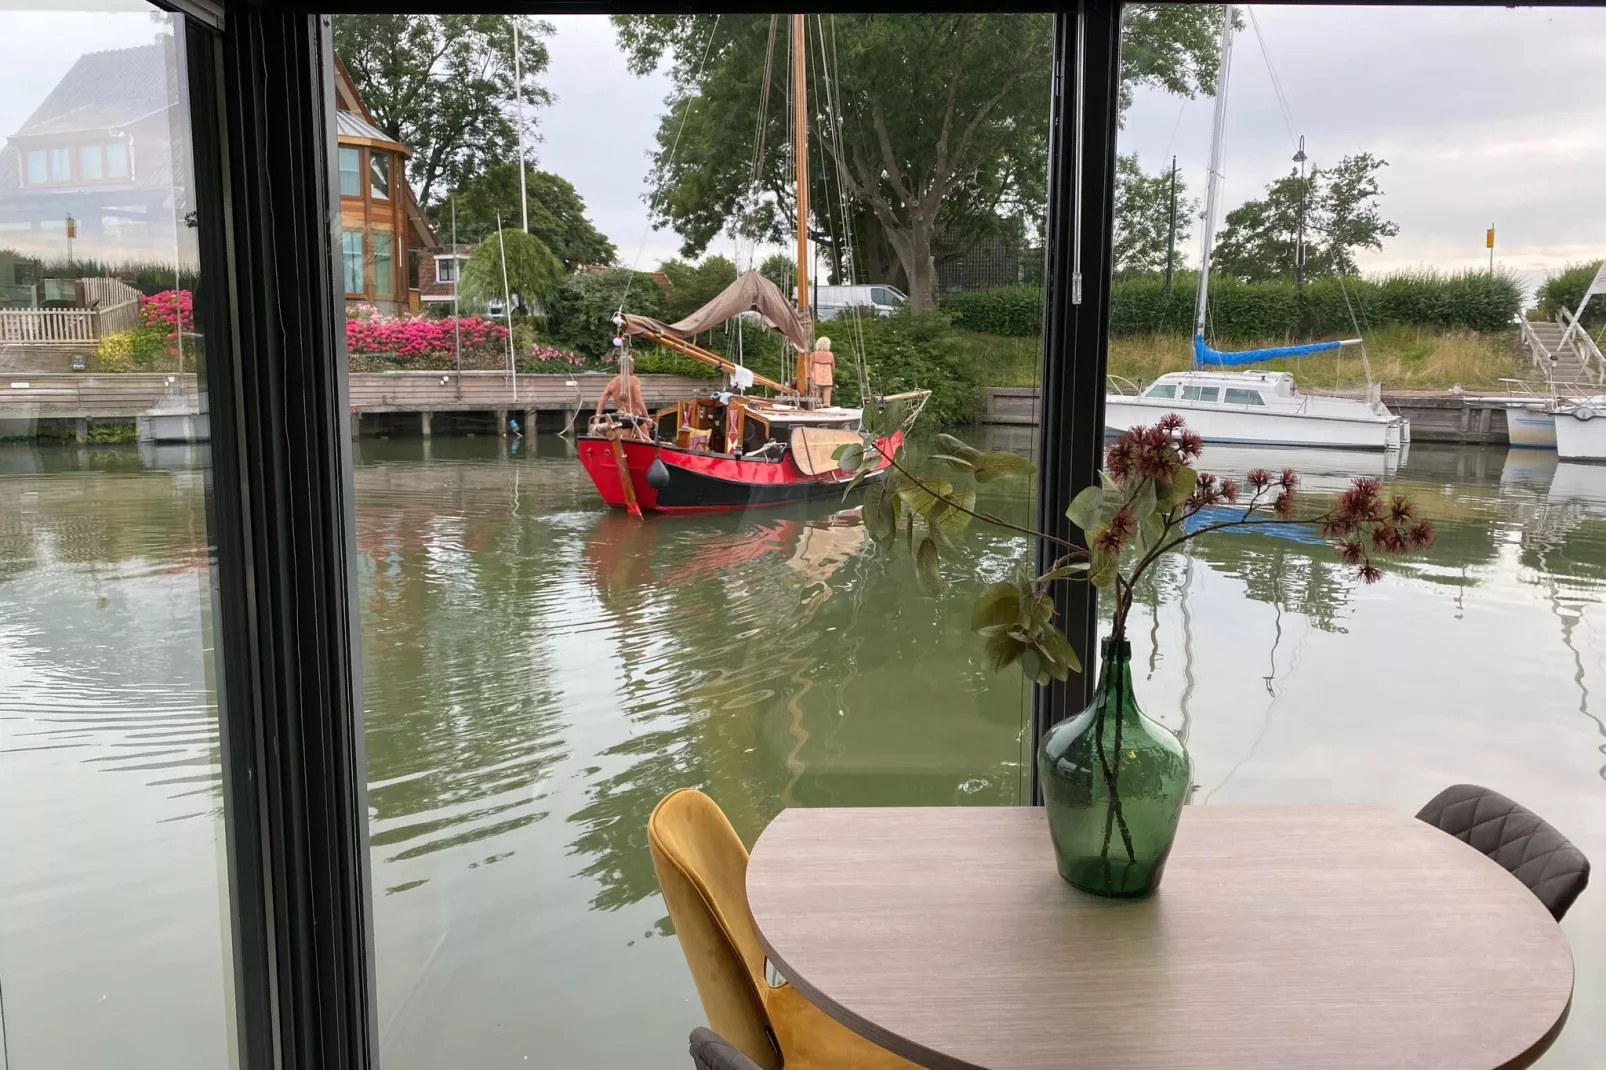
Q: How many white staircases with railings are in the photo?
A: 1